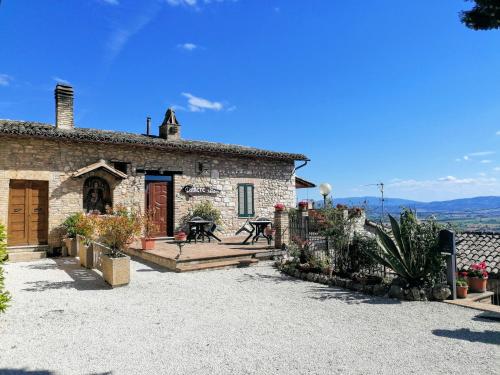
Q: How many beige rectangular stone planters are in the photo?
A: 3